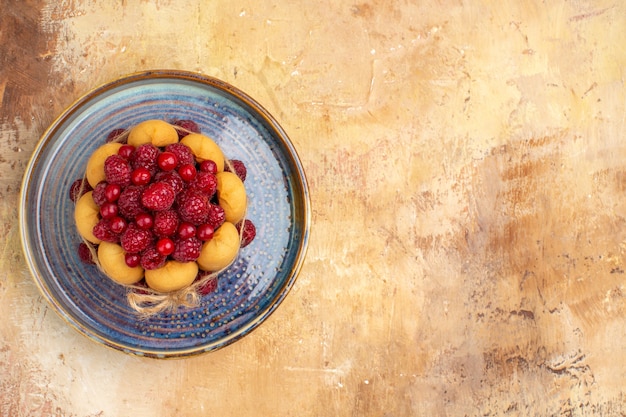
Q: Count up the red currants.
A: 13